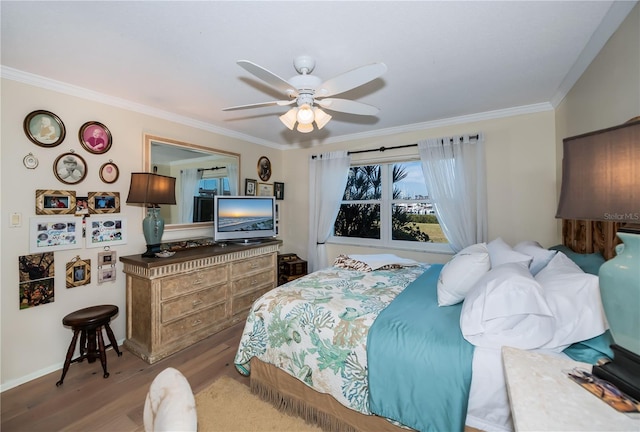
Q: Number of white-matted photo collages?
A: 2